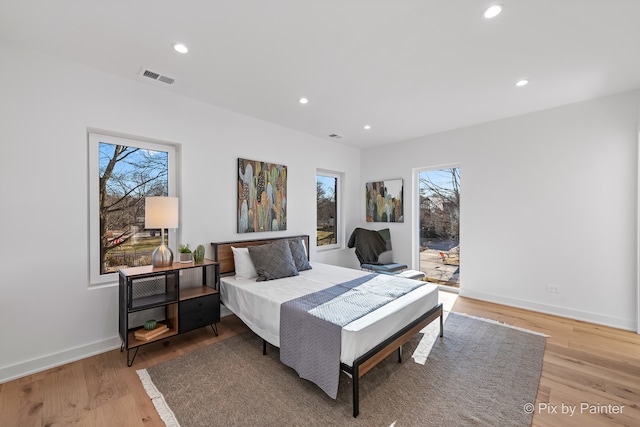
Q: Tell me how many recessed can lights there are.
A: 5